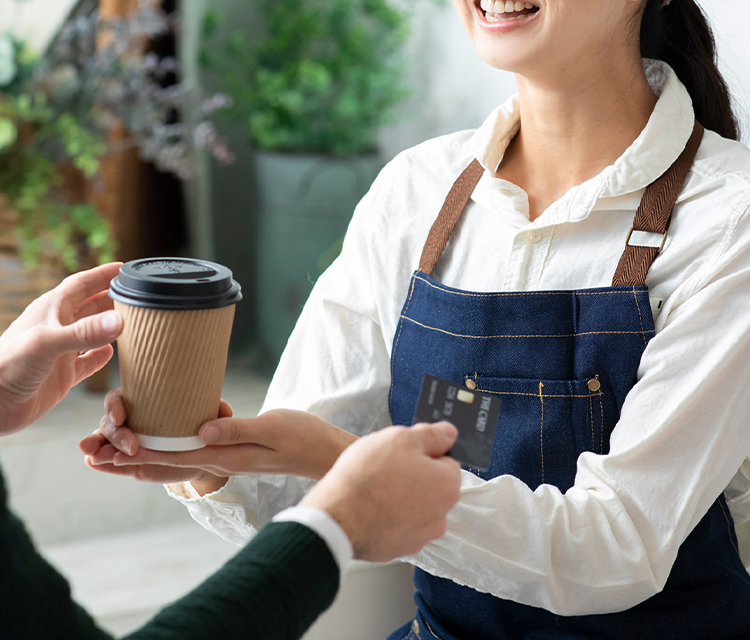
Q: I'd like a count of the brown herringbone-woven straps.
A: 2